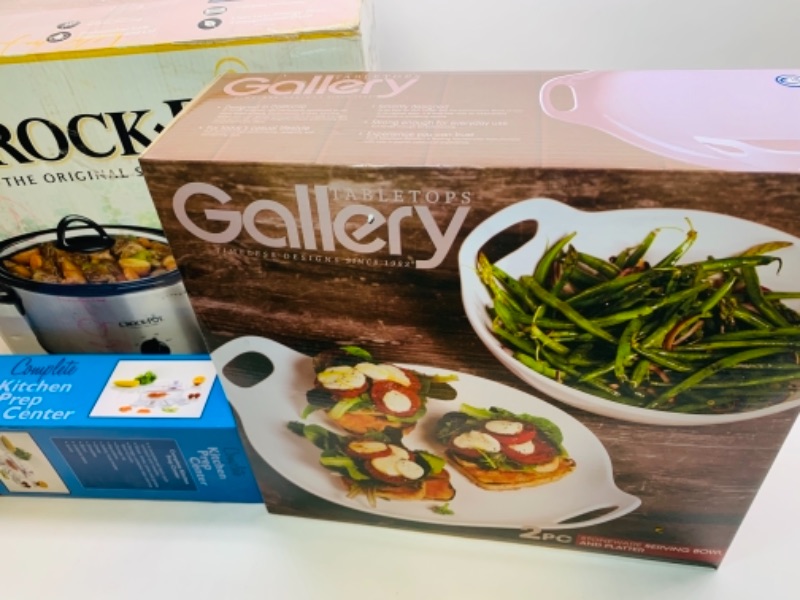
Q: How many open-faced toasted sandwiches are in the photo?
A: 3